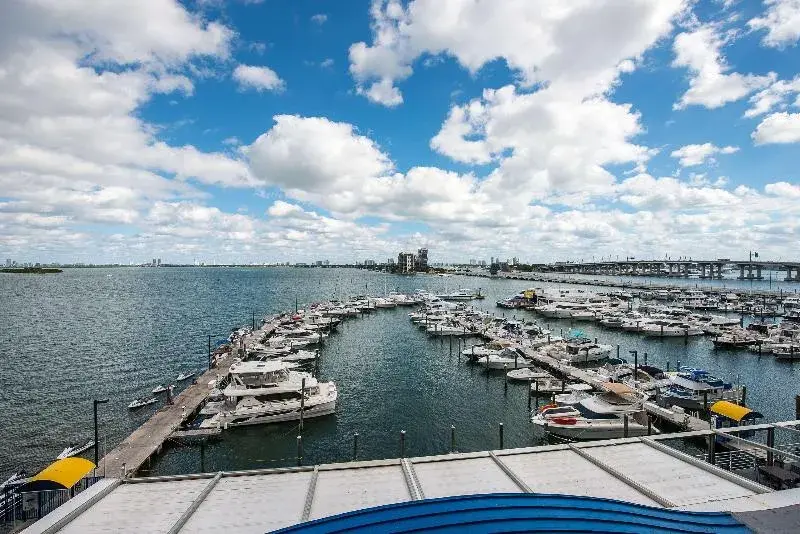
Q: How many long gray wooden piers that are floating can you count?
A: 2